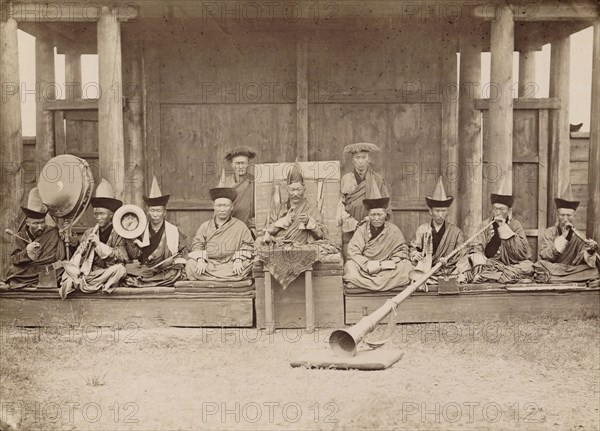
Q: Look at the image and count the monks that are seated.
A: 9